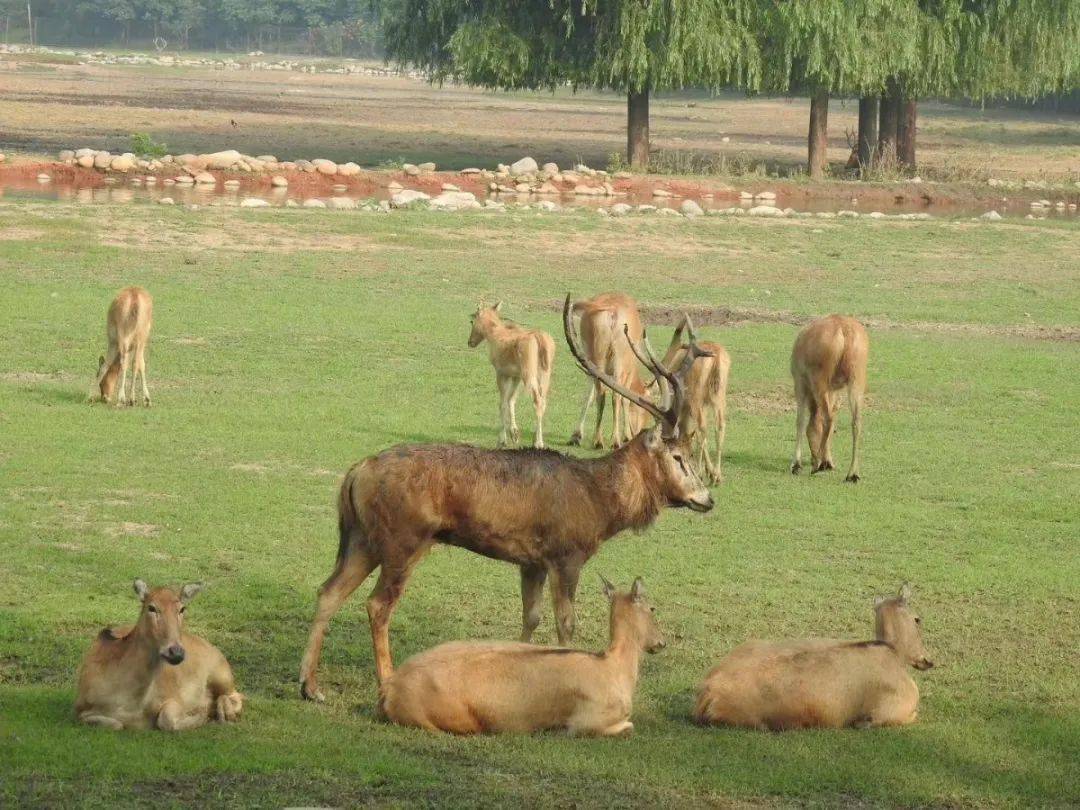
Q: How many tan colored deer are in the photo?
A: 8